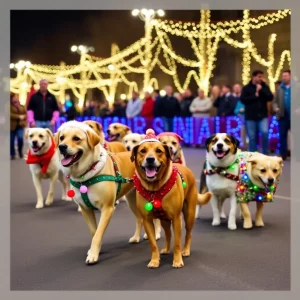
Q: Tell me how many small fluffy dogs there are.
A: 0